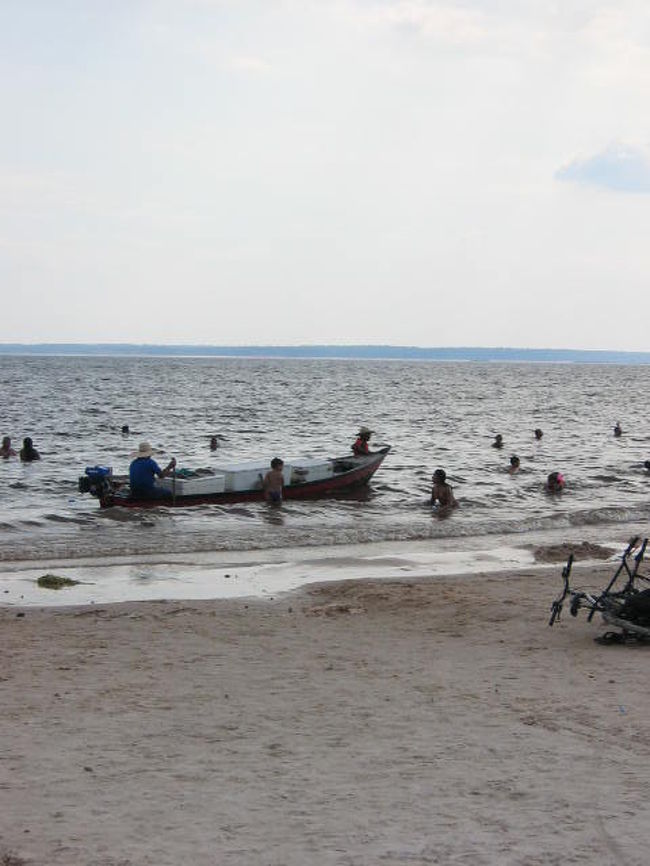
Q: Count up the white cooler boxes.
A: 3